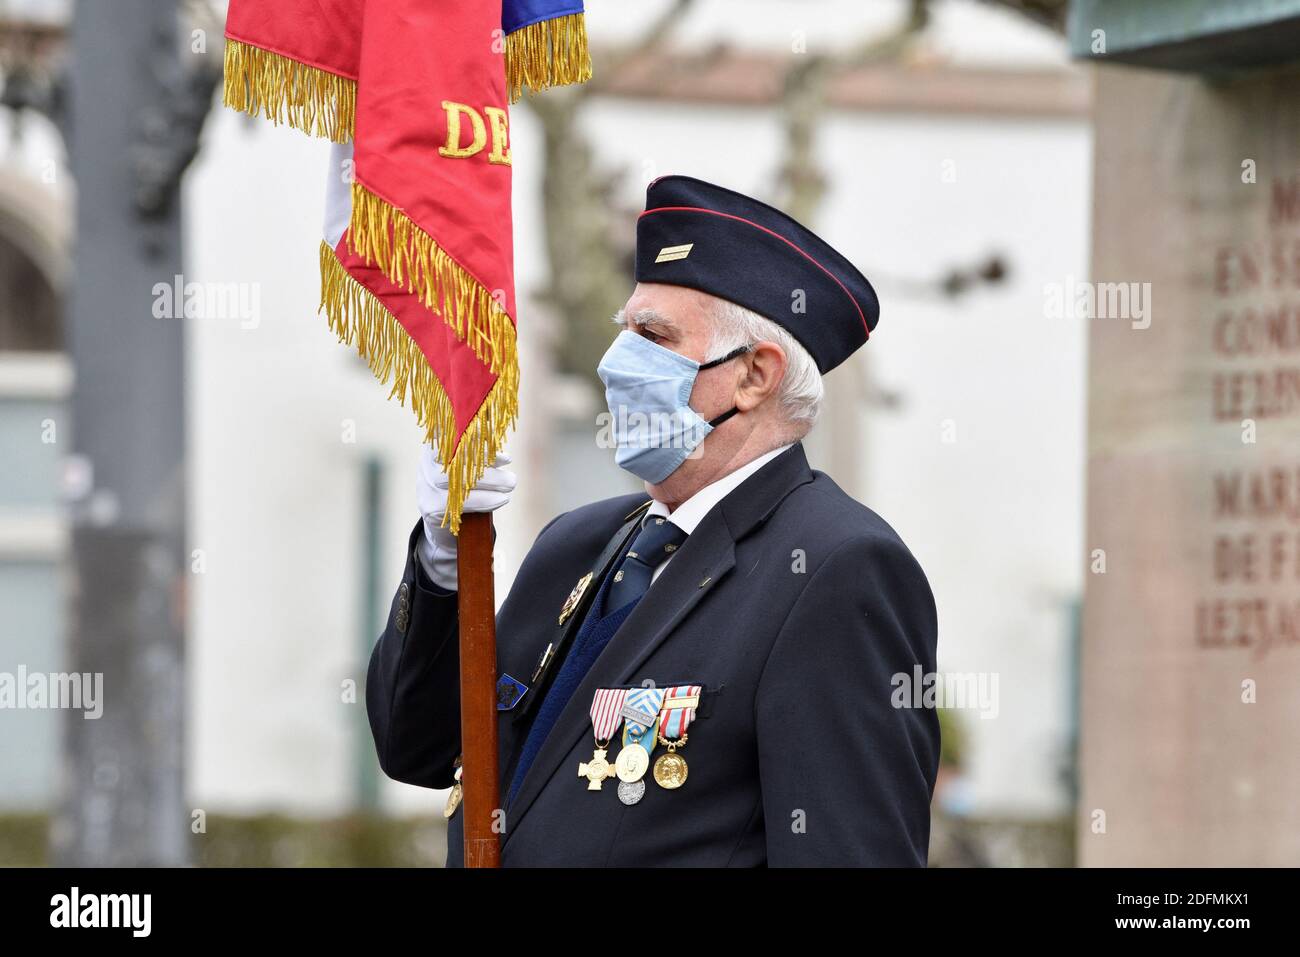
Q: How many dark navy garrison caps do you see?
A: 1